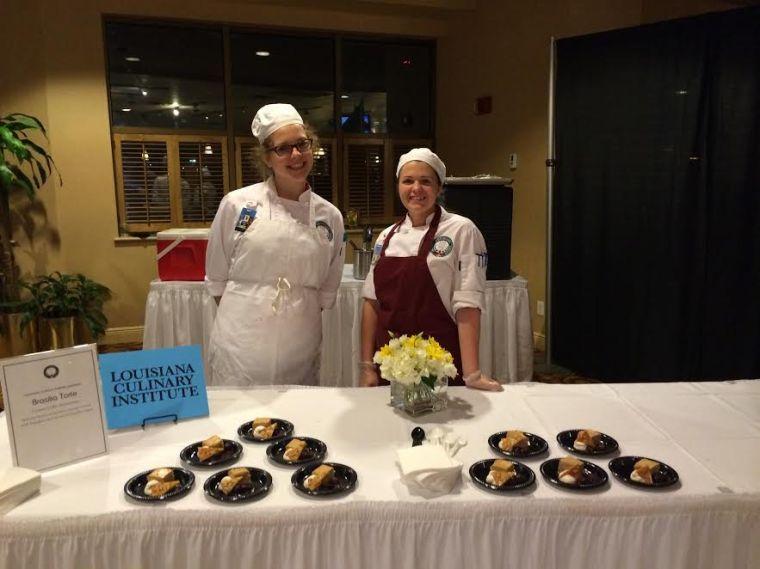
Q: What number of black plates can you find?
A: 11